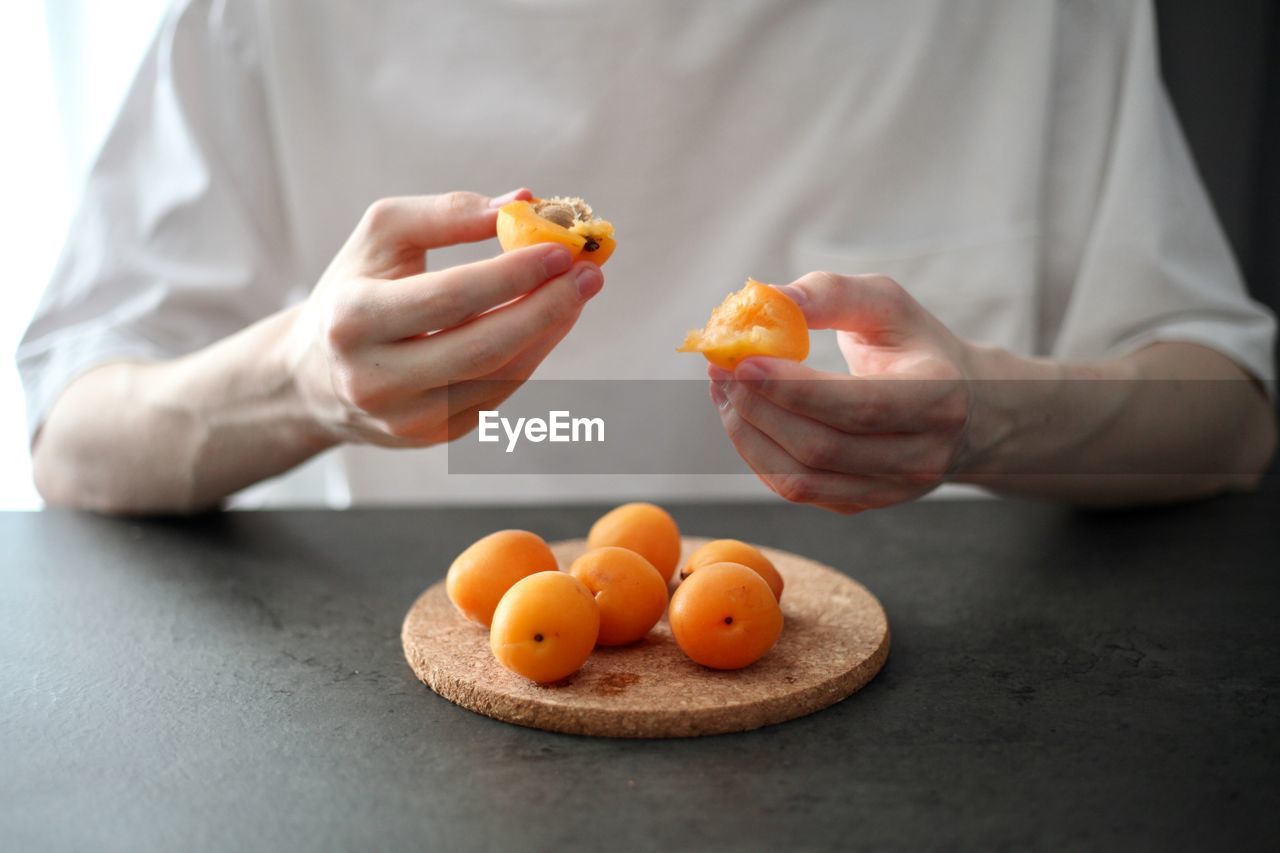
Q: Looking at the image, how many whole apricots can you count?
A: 6